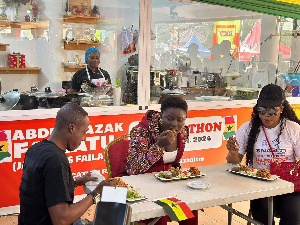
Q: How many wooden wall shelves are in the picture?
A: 6